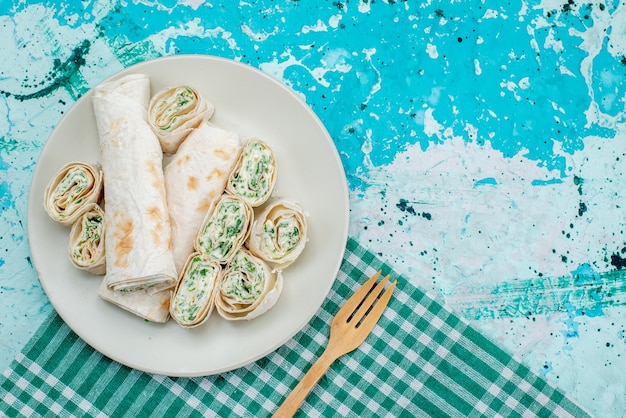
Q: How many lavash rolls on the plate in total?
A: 10